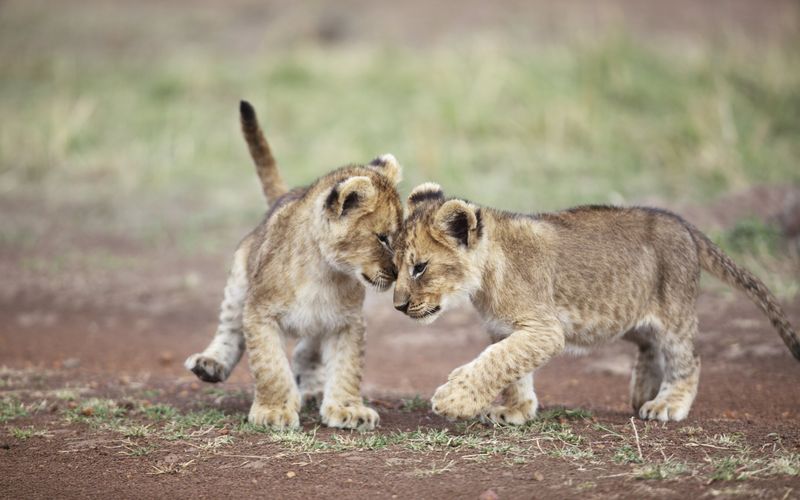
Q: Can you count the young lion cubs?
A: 2